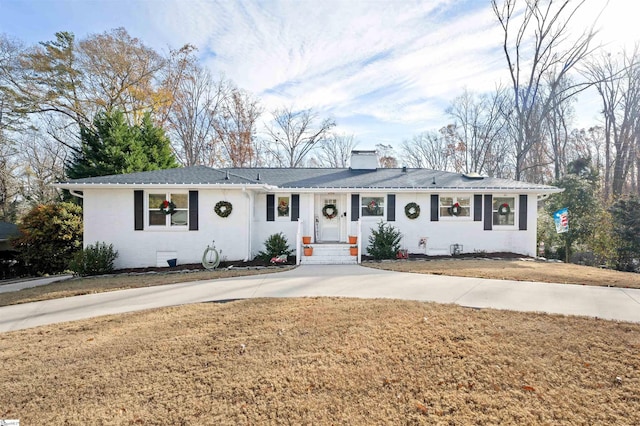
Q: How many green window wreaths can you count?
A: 5